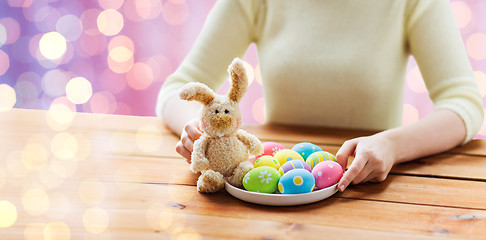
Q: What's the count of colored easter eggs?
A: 9